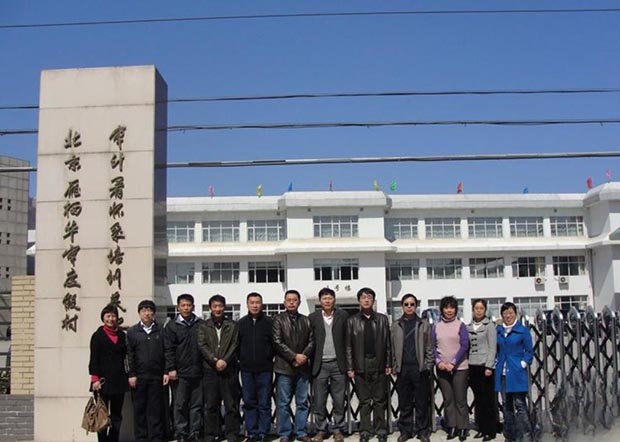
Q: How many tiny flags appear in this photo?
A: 10